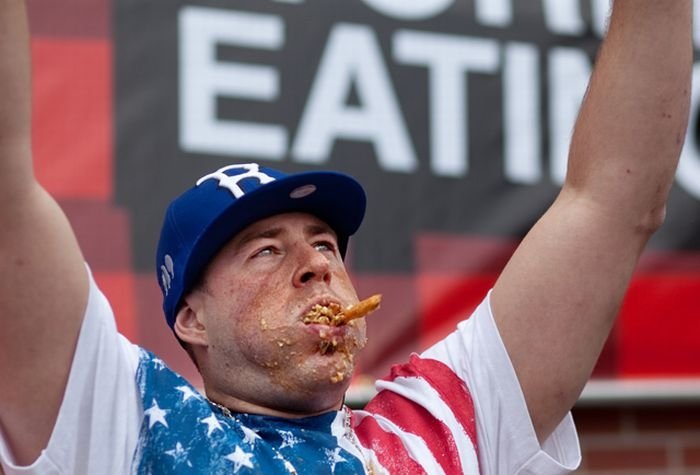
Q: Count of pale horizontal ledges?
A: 1